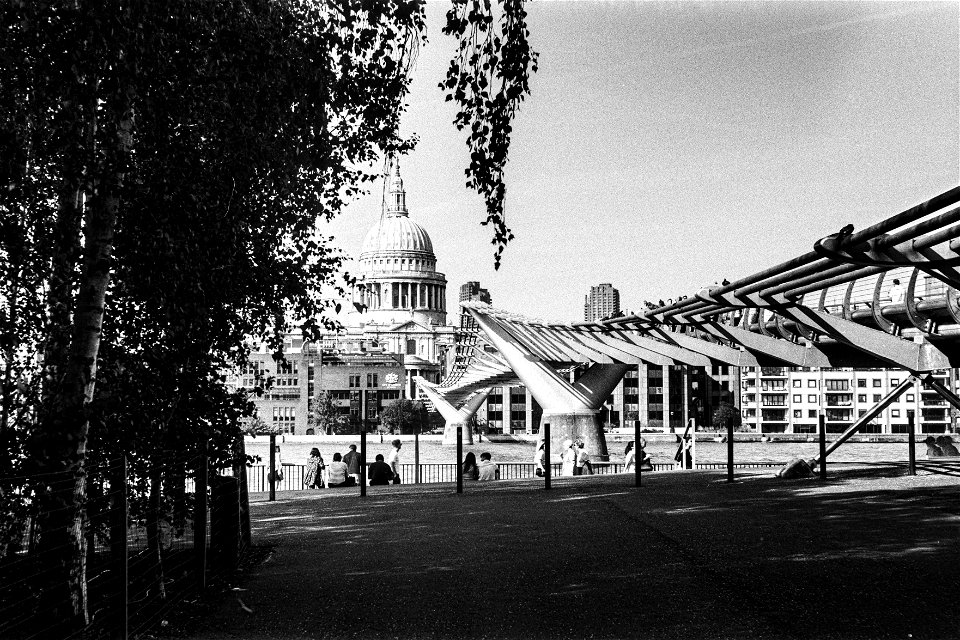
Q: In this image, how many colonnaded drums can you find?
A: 1